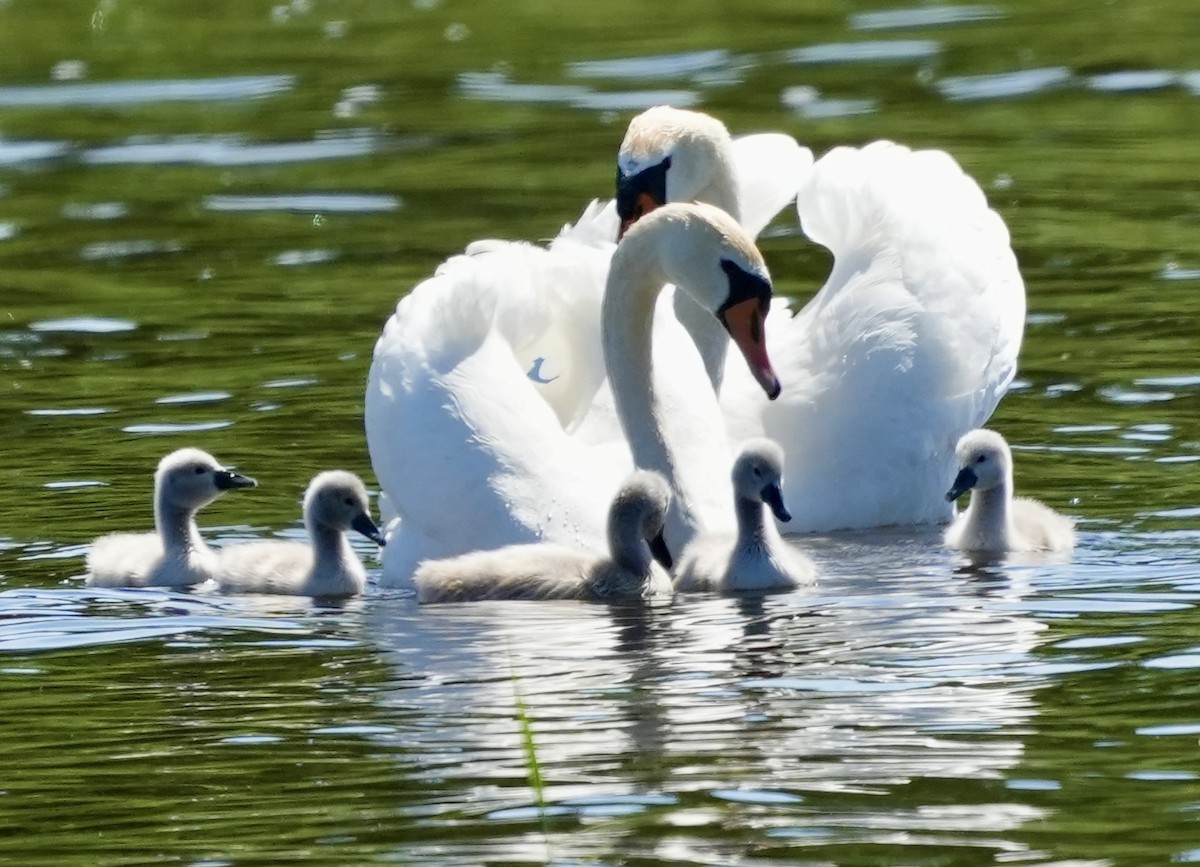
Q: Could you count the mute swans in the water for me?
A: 7